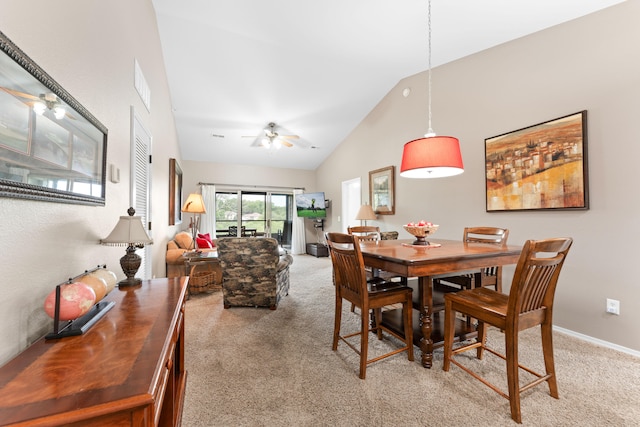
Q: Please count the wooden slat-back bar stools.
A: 4